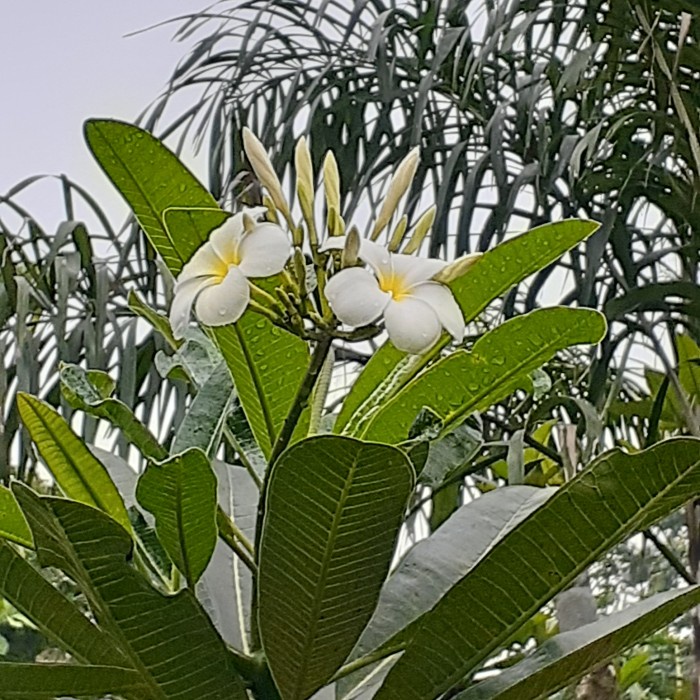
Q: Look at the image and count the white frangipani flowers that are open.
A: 2